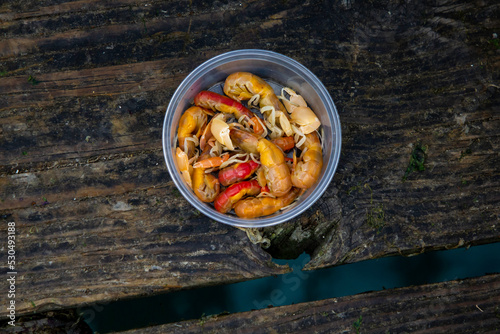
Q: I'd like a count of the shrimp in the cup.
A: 9